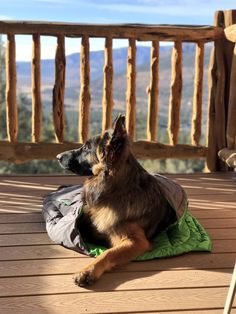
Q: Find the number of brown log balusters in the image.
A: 9